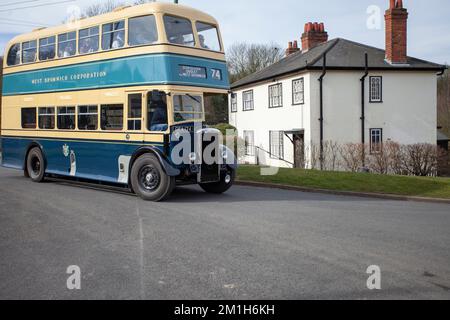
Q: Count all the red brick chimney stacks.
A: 3